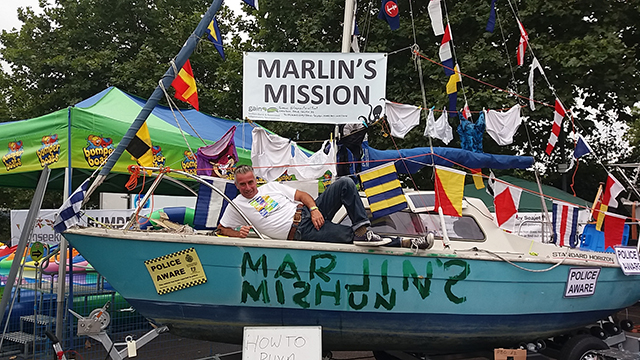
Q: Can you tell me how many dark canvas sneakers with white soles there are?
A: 2